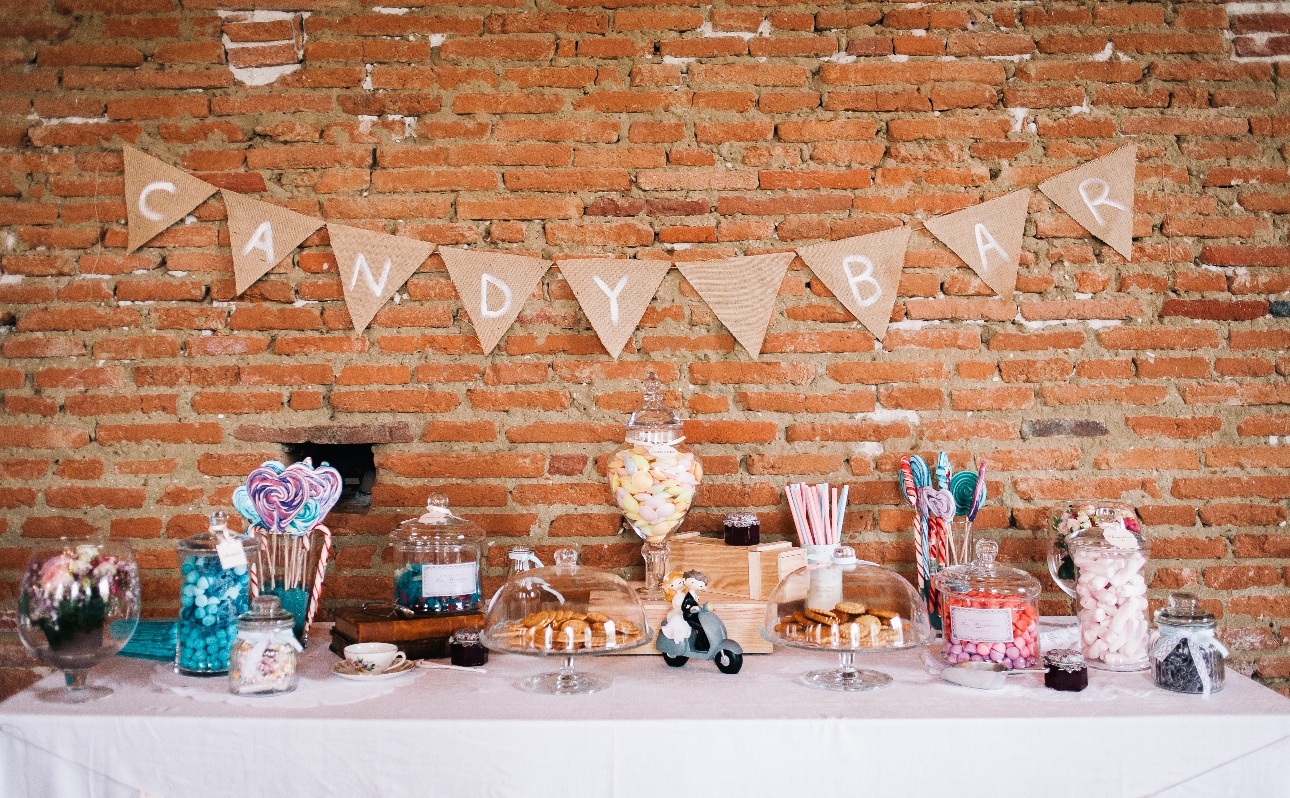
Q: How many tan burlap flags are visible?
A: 9